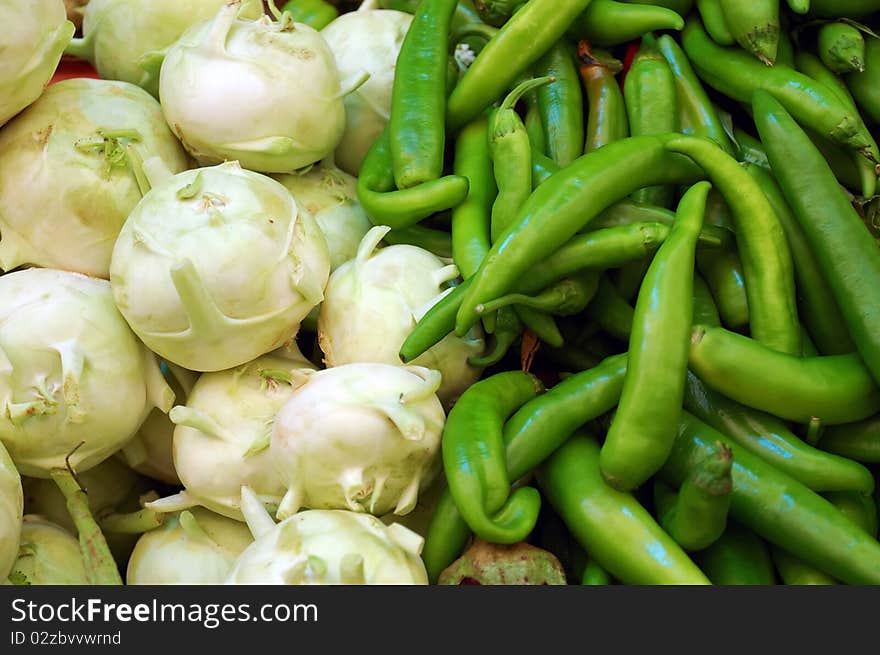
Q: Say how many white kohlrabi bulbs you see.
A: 15